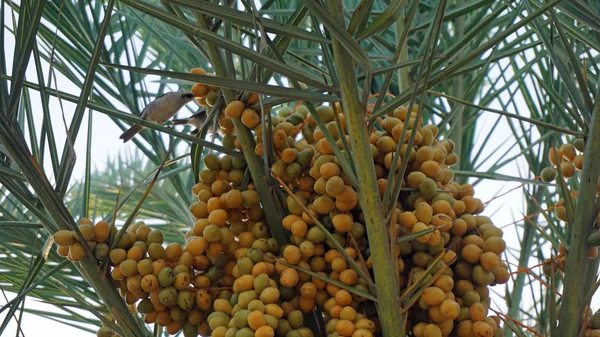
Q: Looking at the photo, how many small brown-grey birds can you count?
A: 2